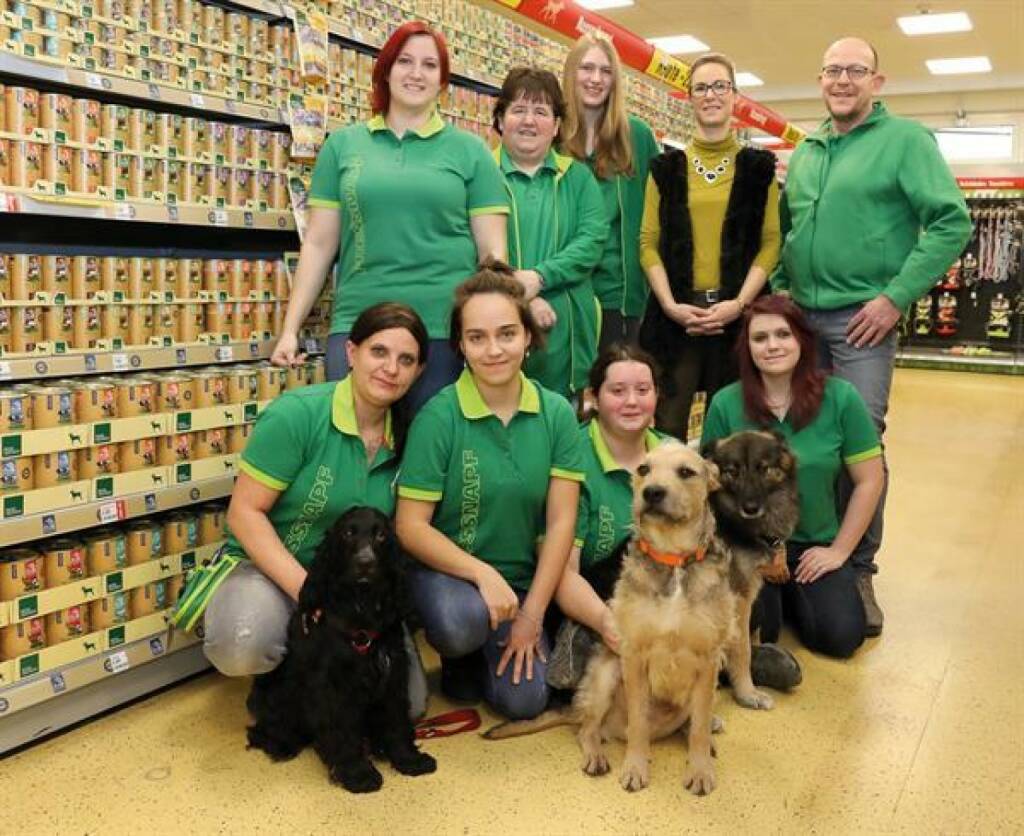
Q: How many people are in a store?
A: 9